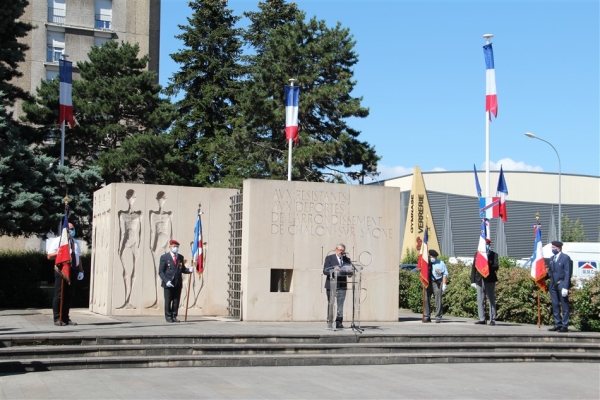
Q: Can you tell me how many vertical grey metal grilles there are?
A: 1